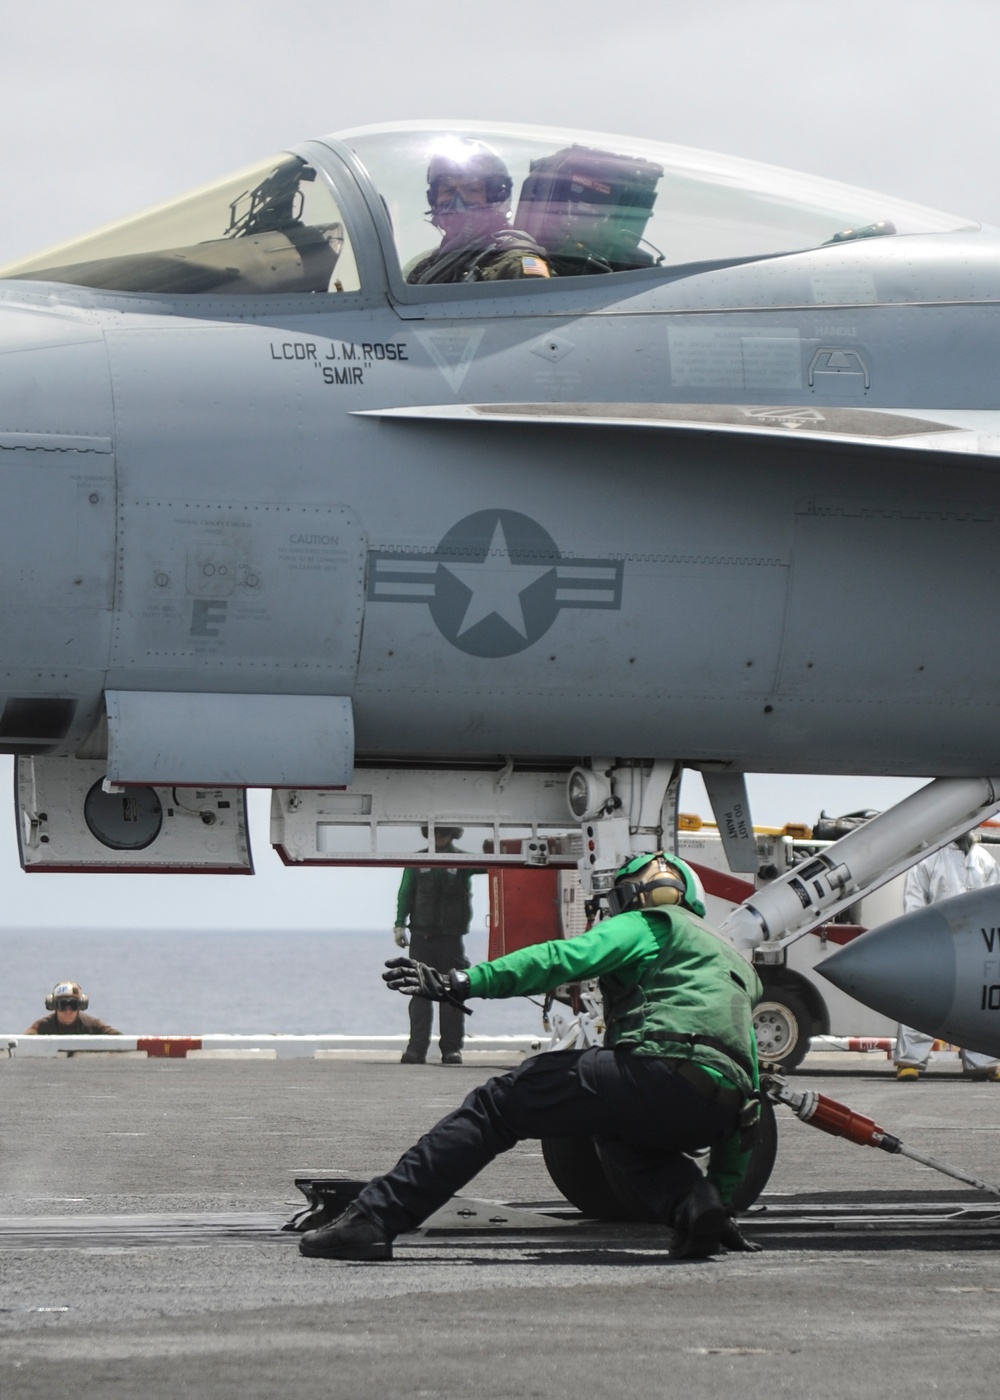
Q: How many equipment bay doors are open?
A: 3